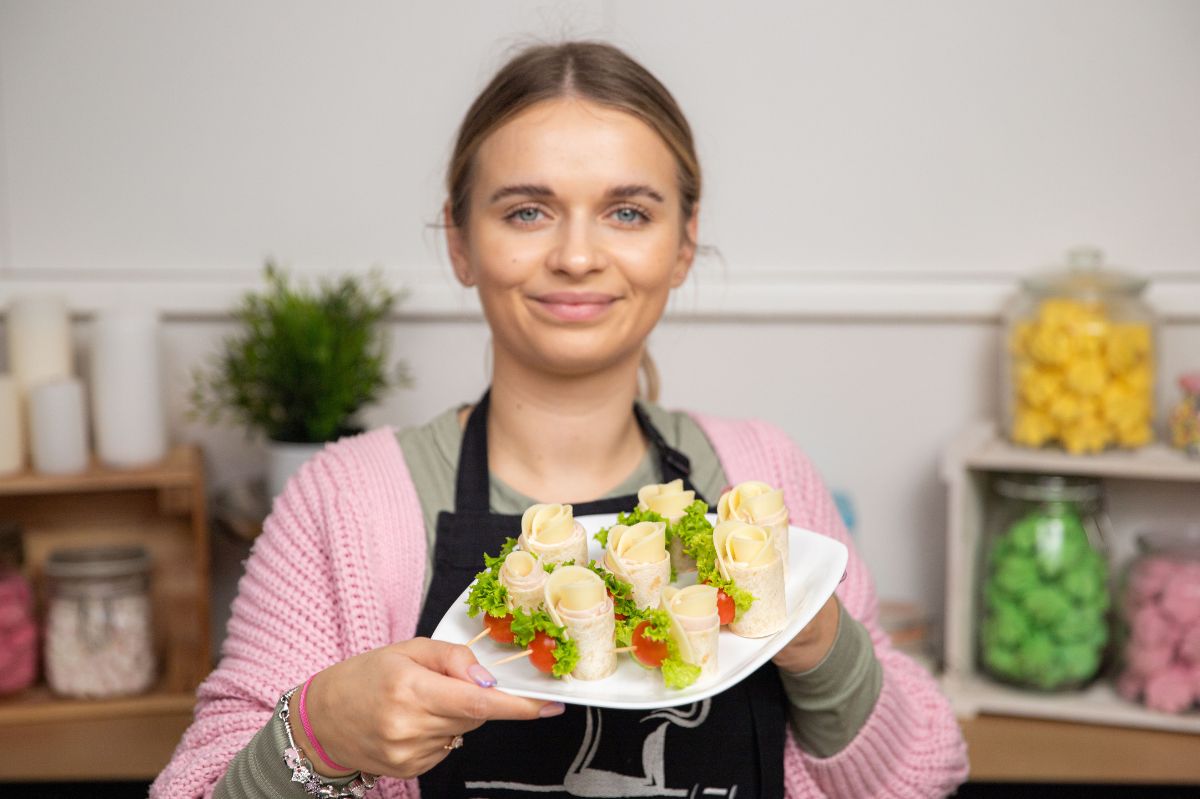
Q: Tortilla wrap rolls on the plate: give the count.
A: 8